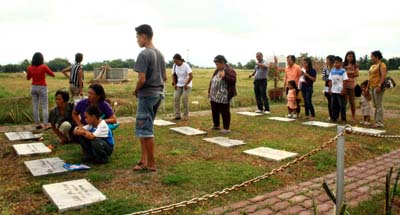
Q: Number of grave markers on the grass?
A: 12